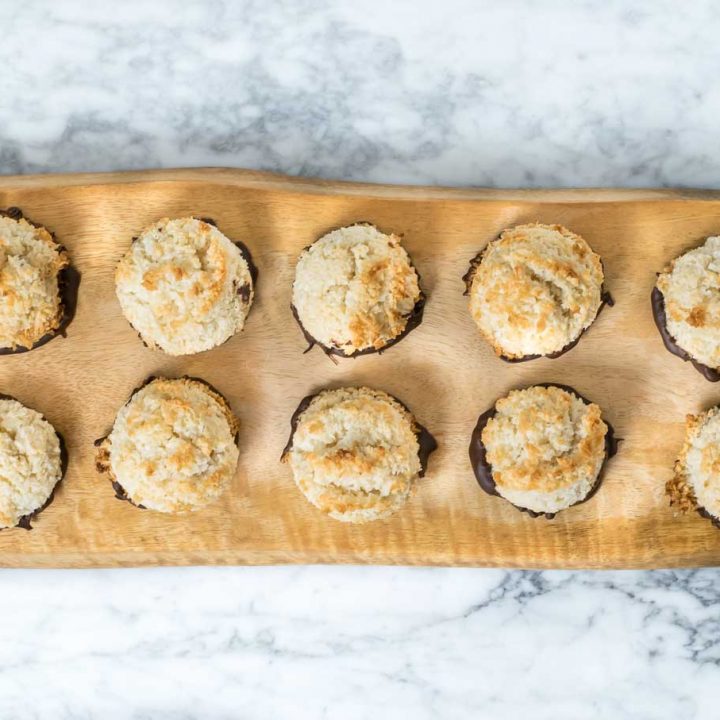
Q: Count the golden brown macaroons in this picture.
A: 10